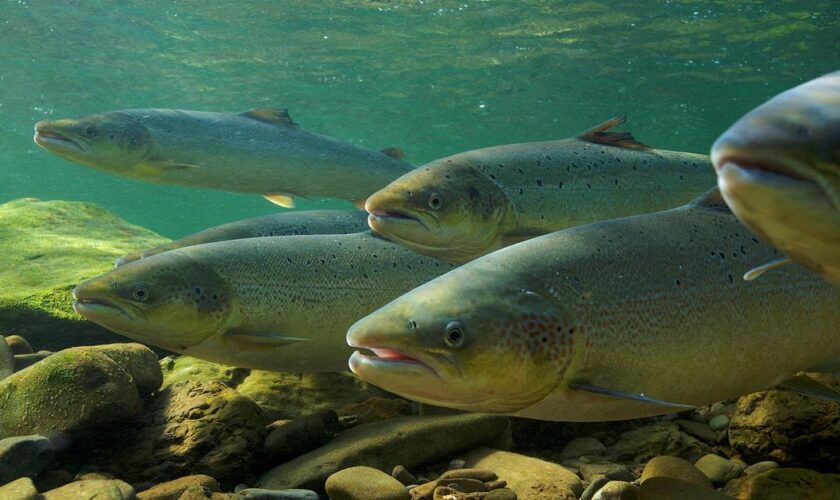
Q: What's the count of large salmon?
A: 6